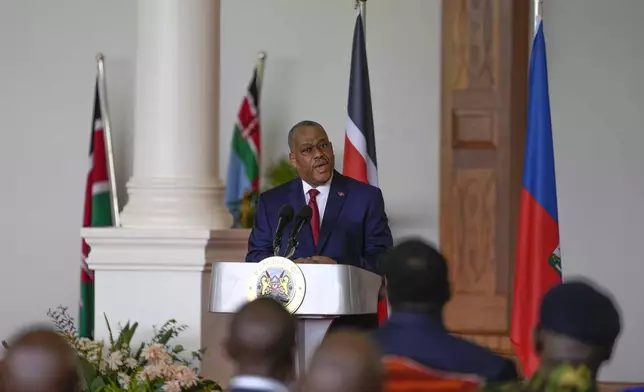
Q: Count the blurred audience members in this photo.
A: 5